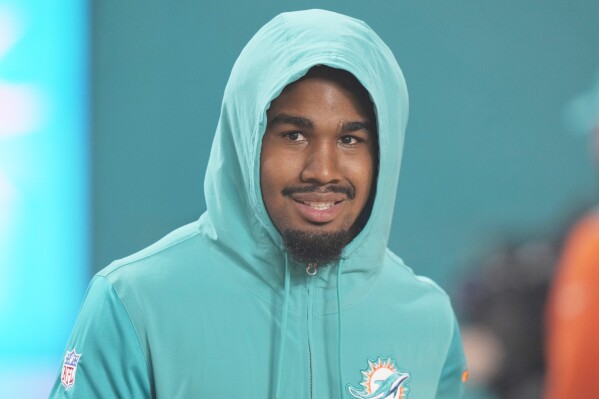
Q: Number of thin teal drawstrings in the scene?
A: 2